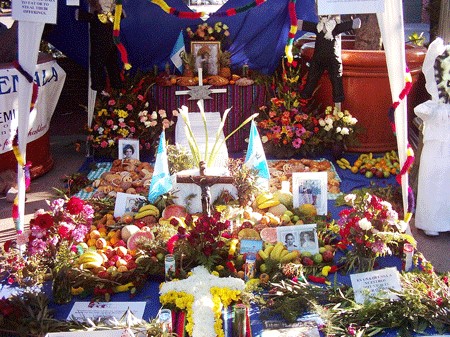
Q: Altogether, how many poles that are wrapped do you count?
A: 2